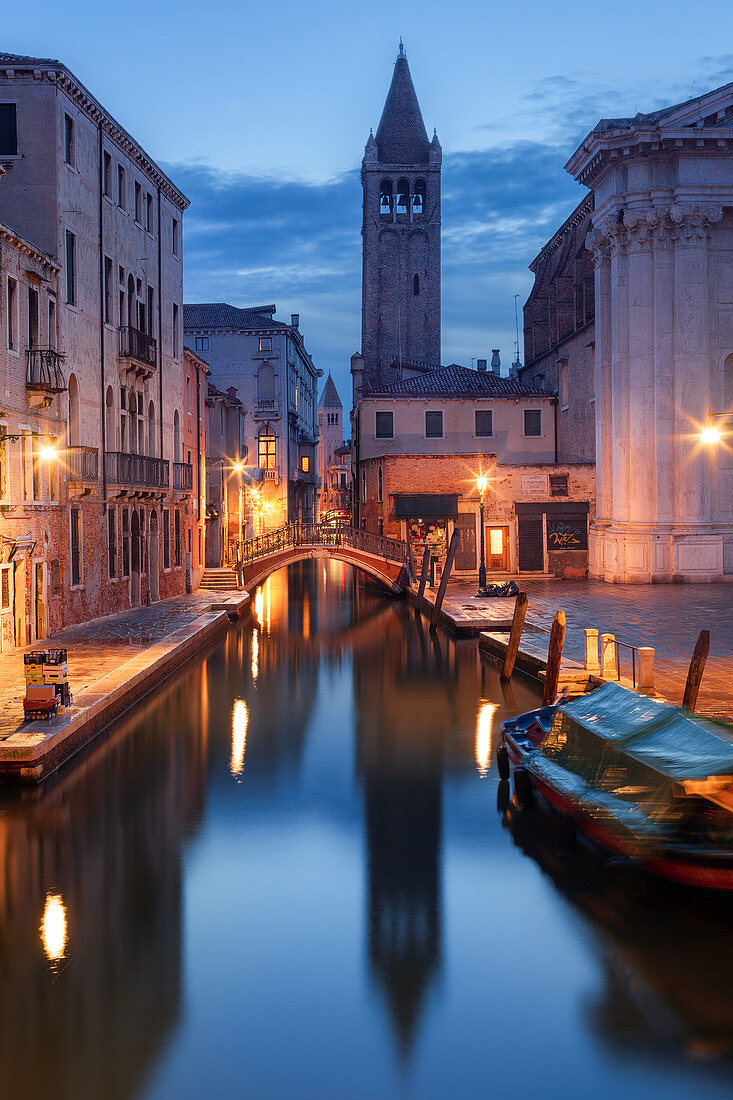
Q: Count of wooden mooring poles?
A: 5